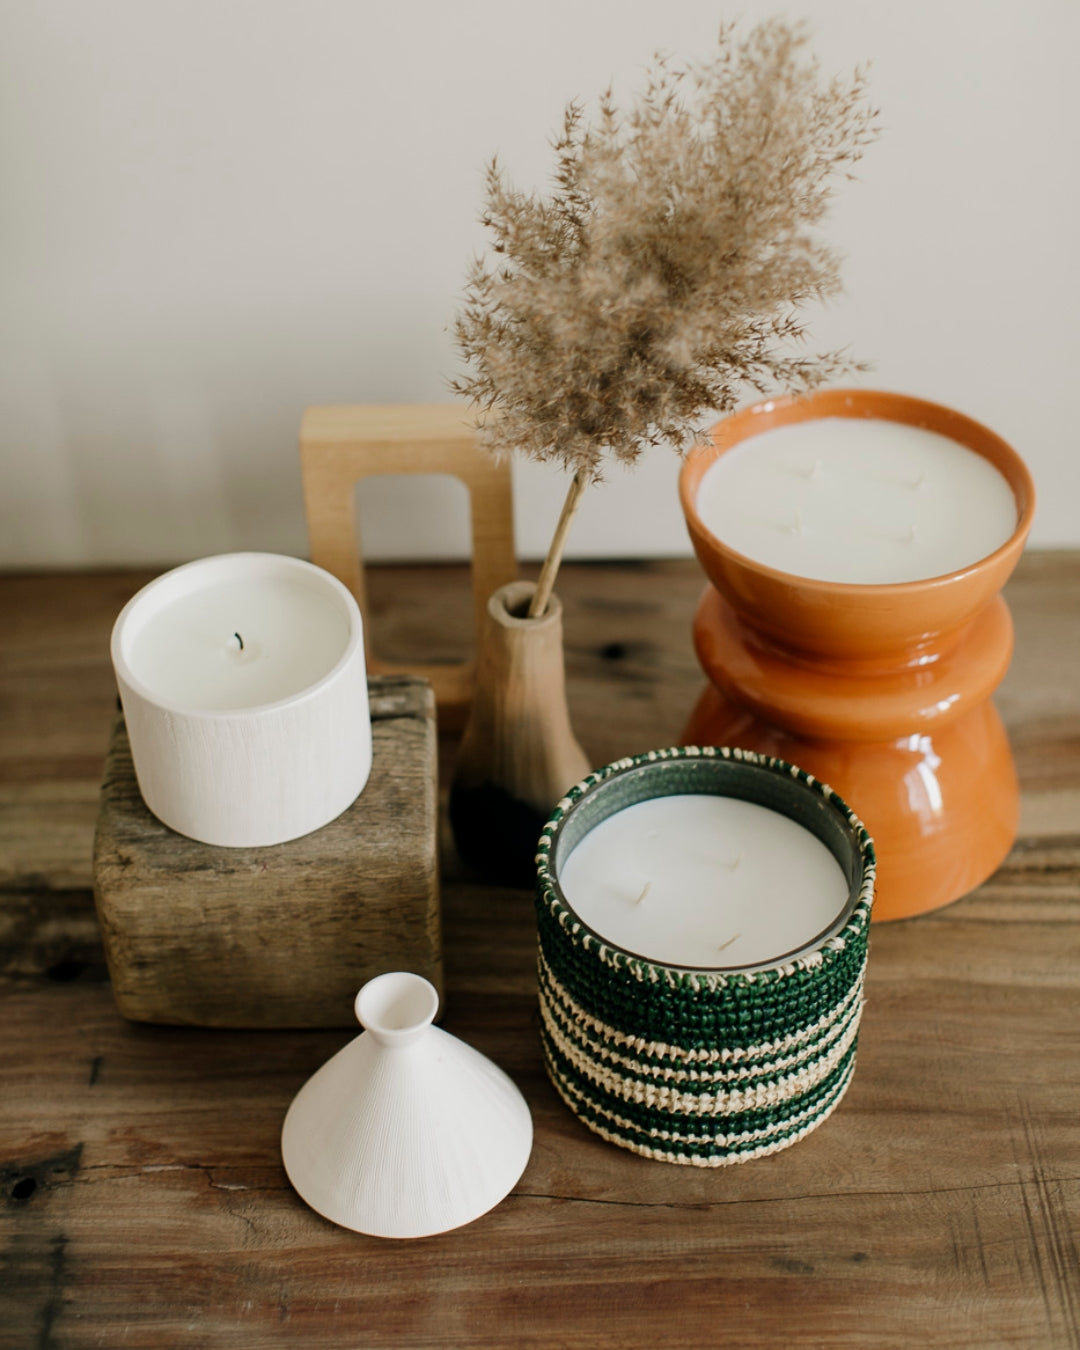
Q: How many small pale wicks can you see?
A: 7